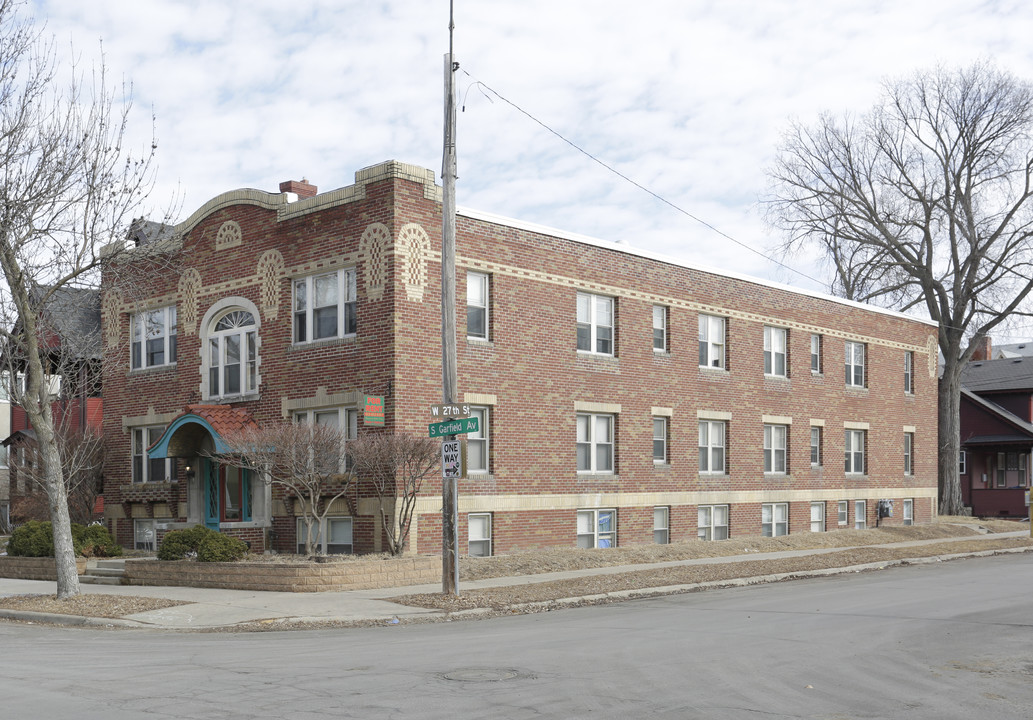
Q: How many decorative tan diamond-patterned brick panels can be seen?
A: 6